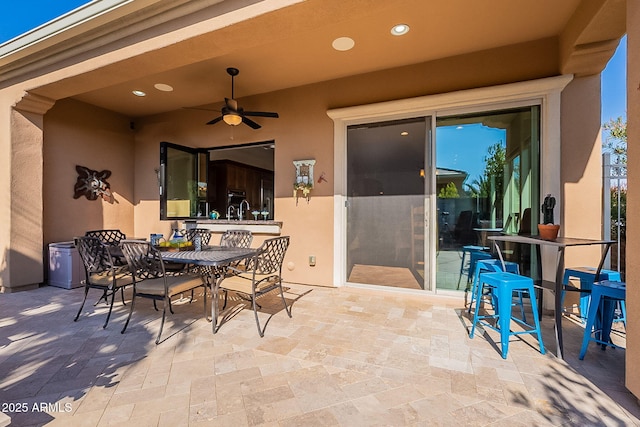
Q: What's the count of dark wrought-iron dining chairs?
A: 6